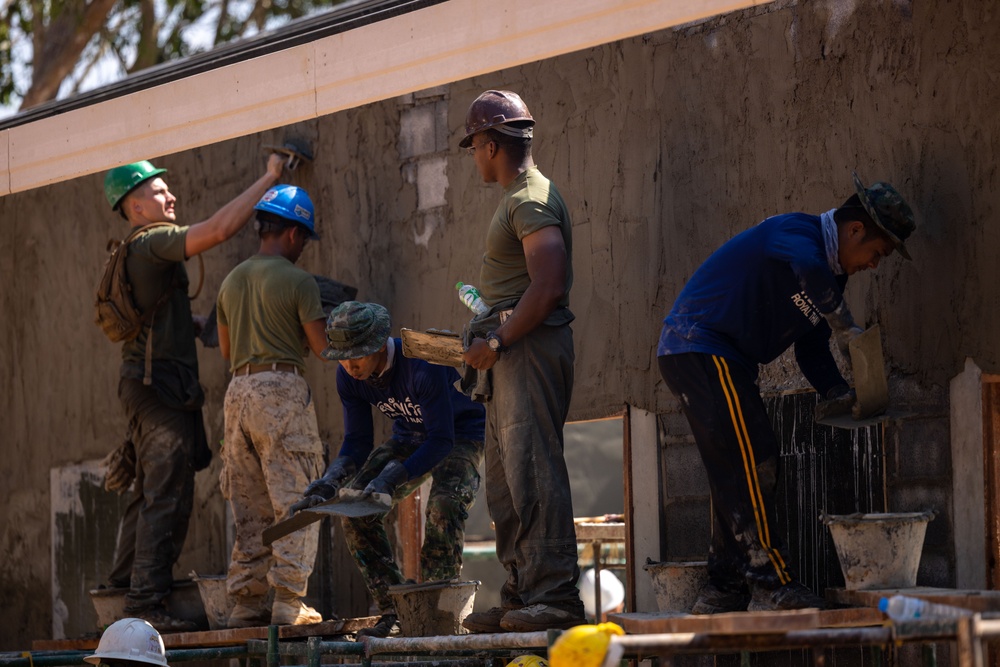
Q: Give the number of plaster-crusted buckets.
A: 5